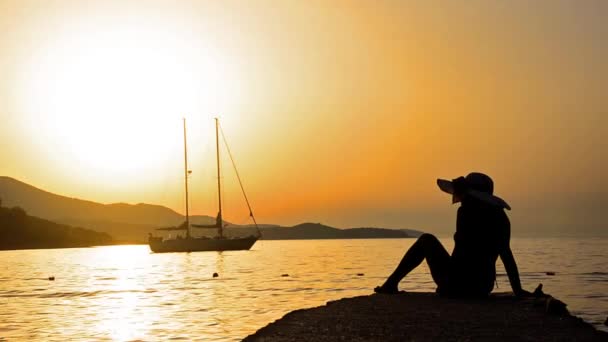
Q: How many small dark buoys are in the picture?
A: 5